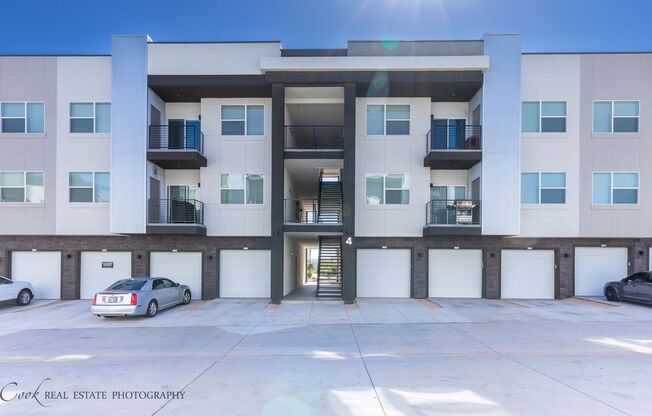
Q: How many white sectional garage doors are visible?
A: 8